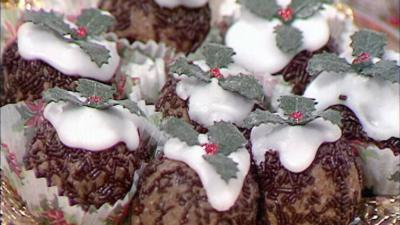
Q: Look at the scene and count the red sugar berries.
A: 7